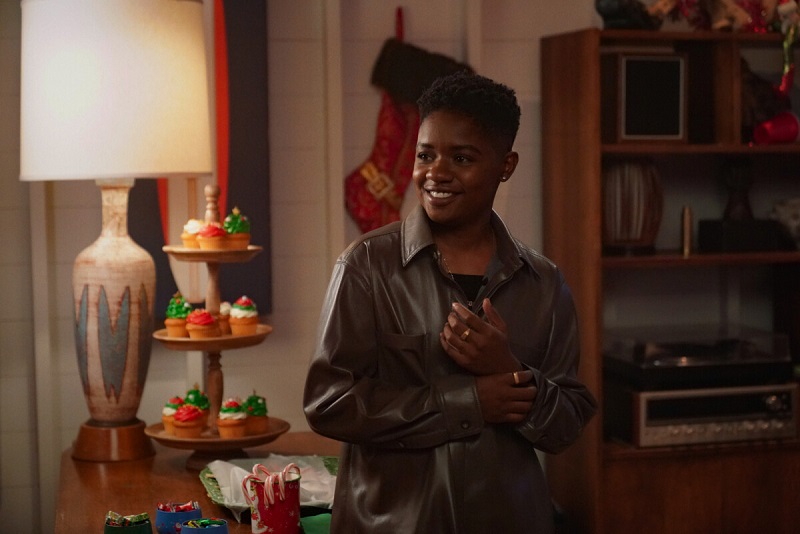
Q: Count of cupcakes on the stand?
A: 12